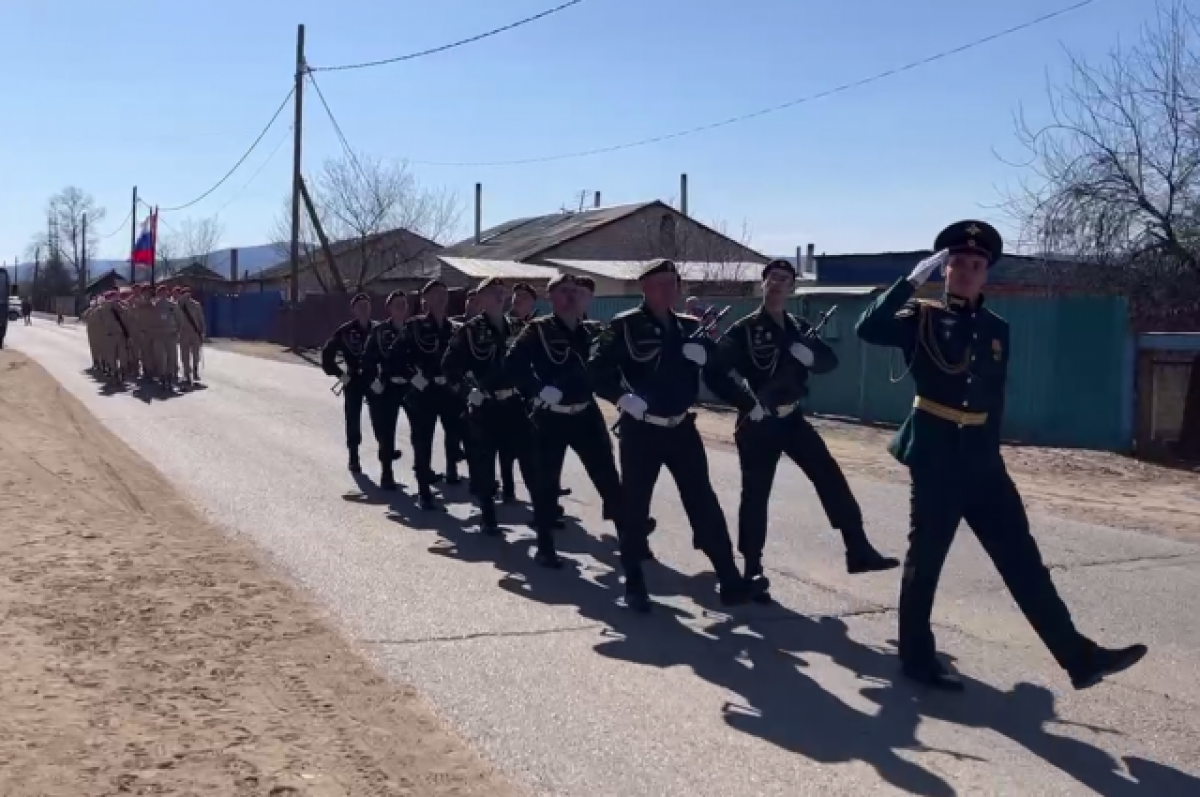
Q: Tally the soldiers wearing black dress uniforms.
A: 11